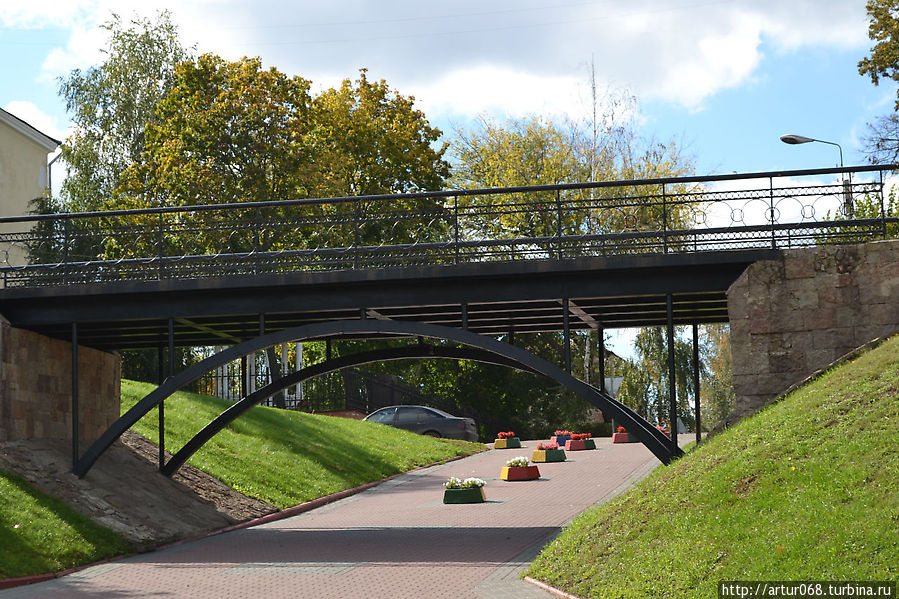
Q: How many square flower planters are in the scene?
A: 7